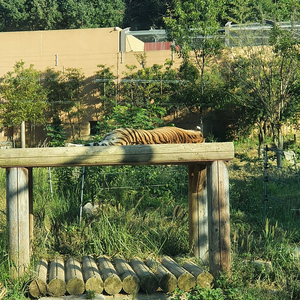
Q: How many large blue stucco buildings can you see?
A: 0